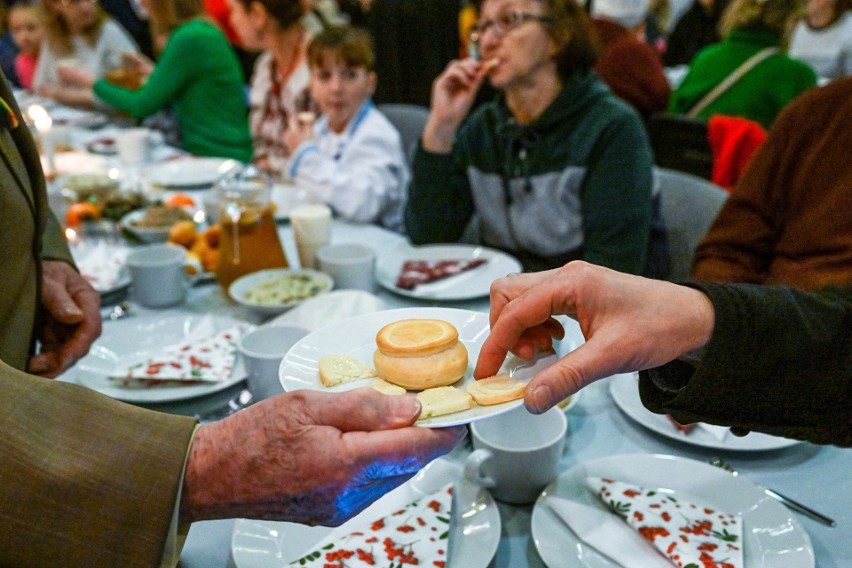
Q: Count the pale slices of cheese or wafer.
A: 4